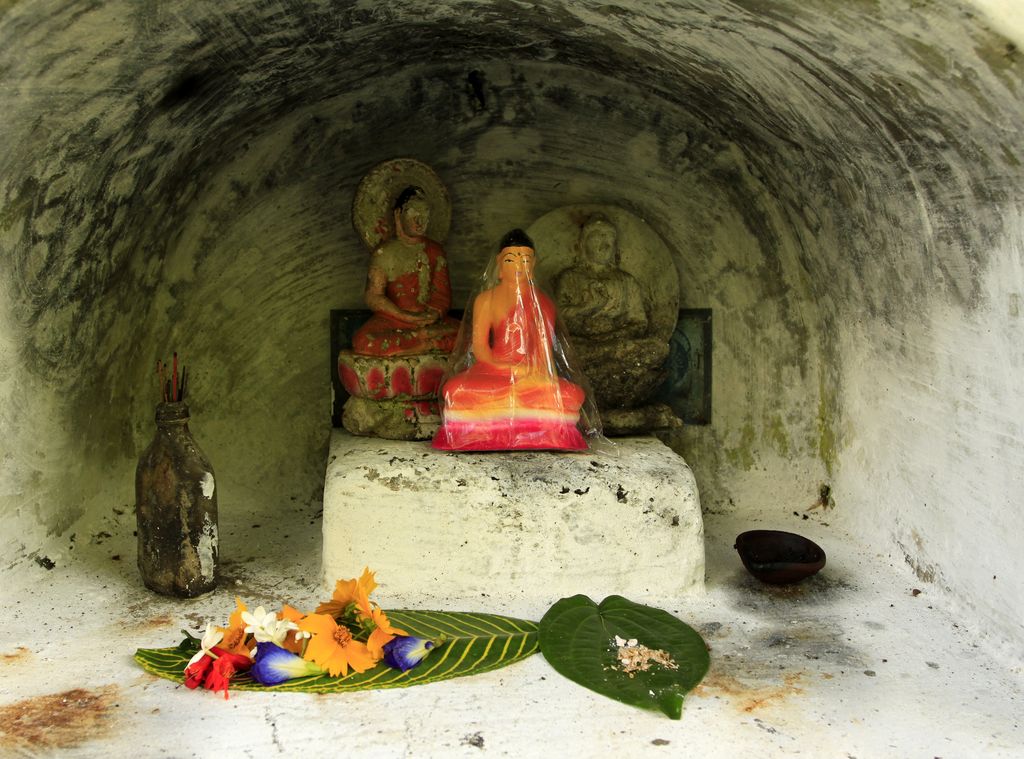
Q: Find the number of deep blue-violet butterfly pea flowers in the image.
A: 2